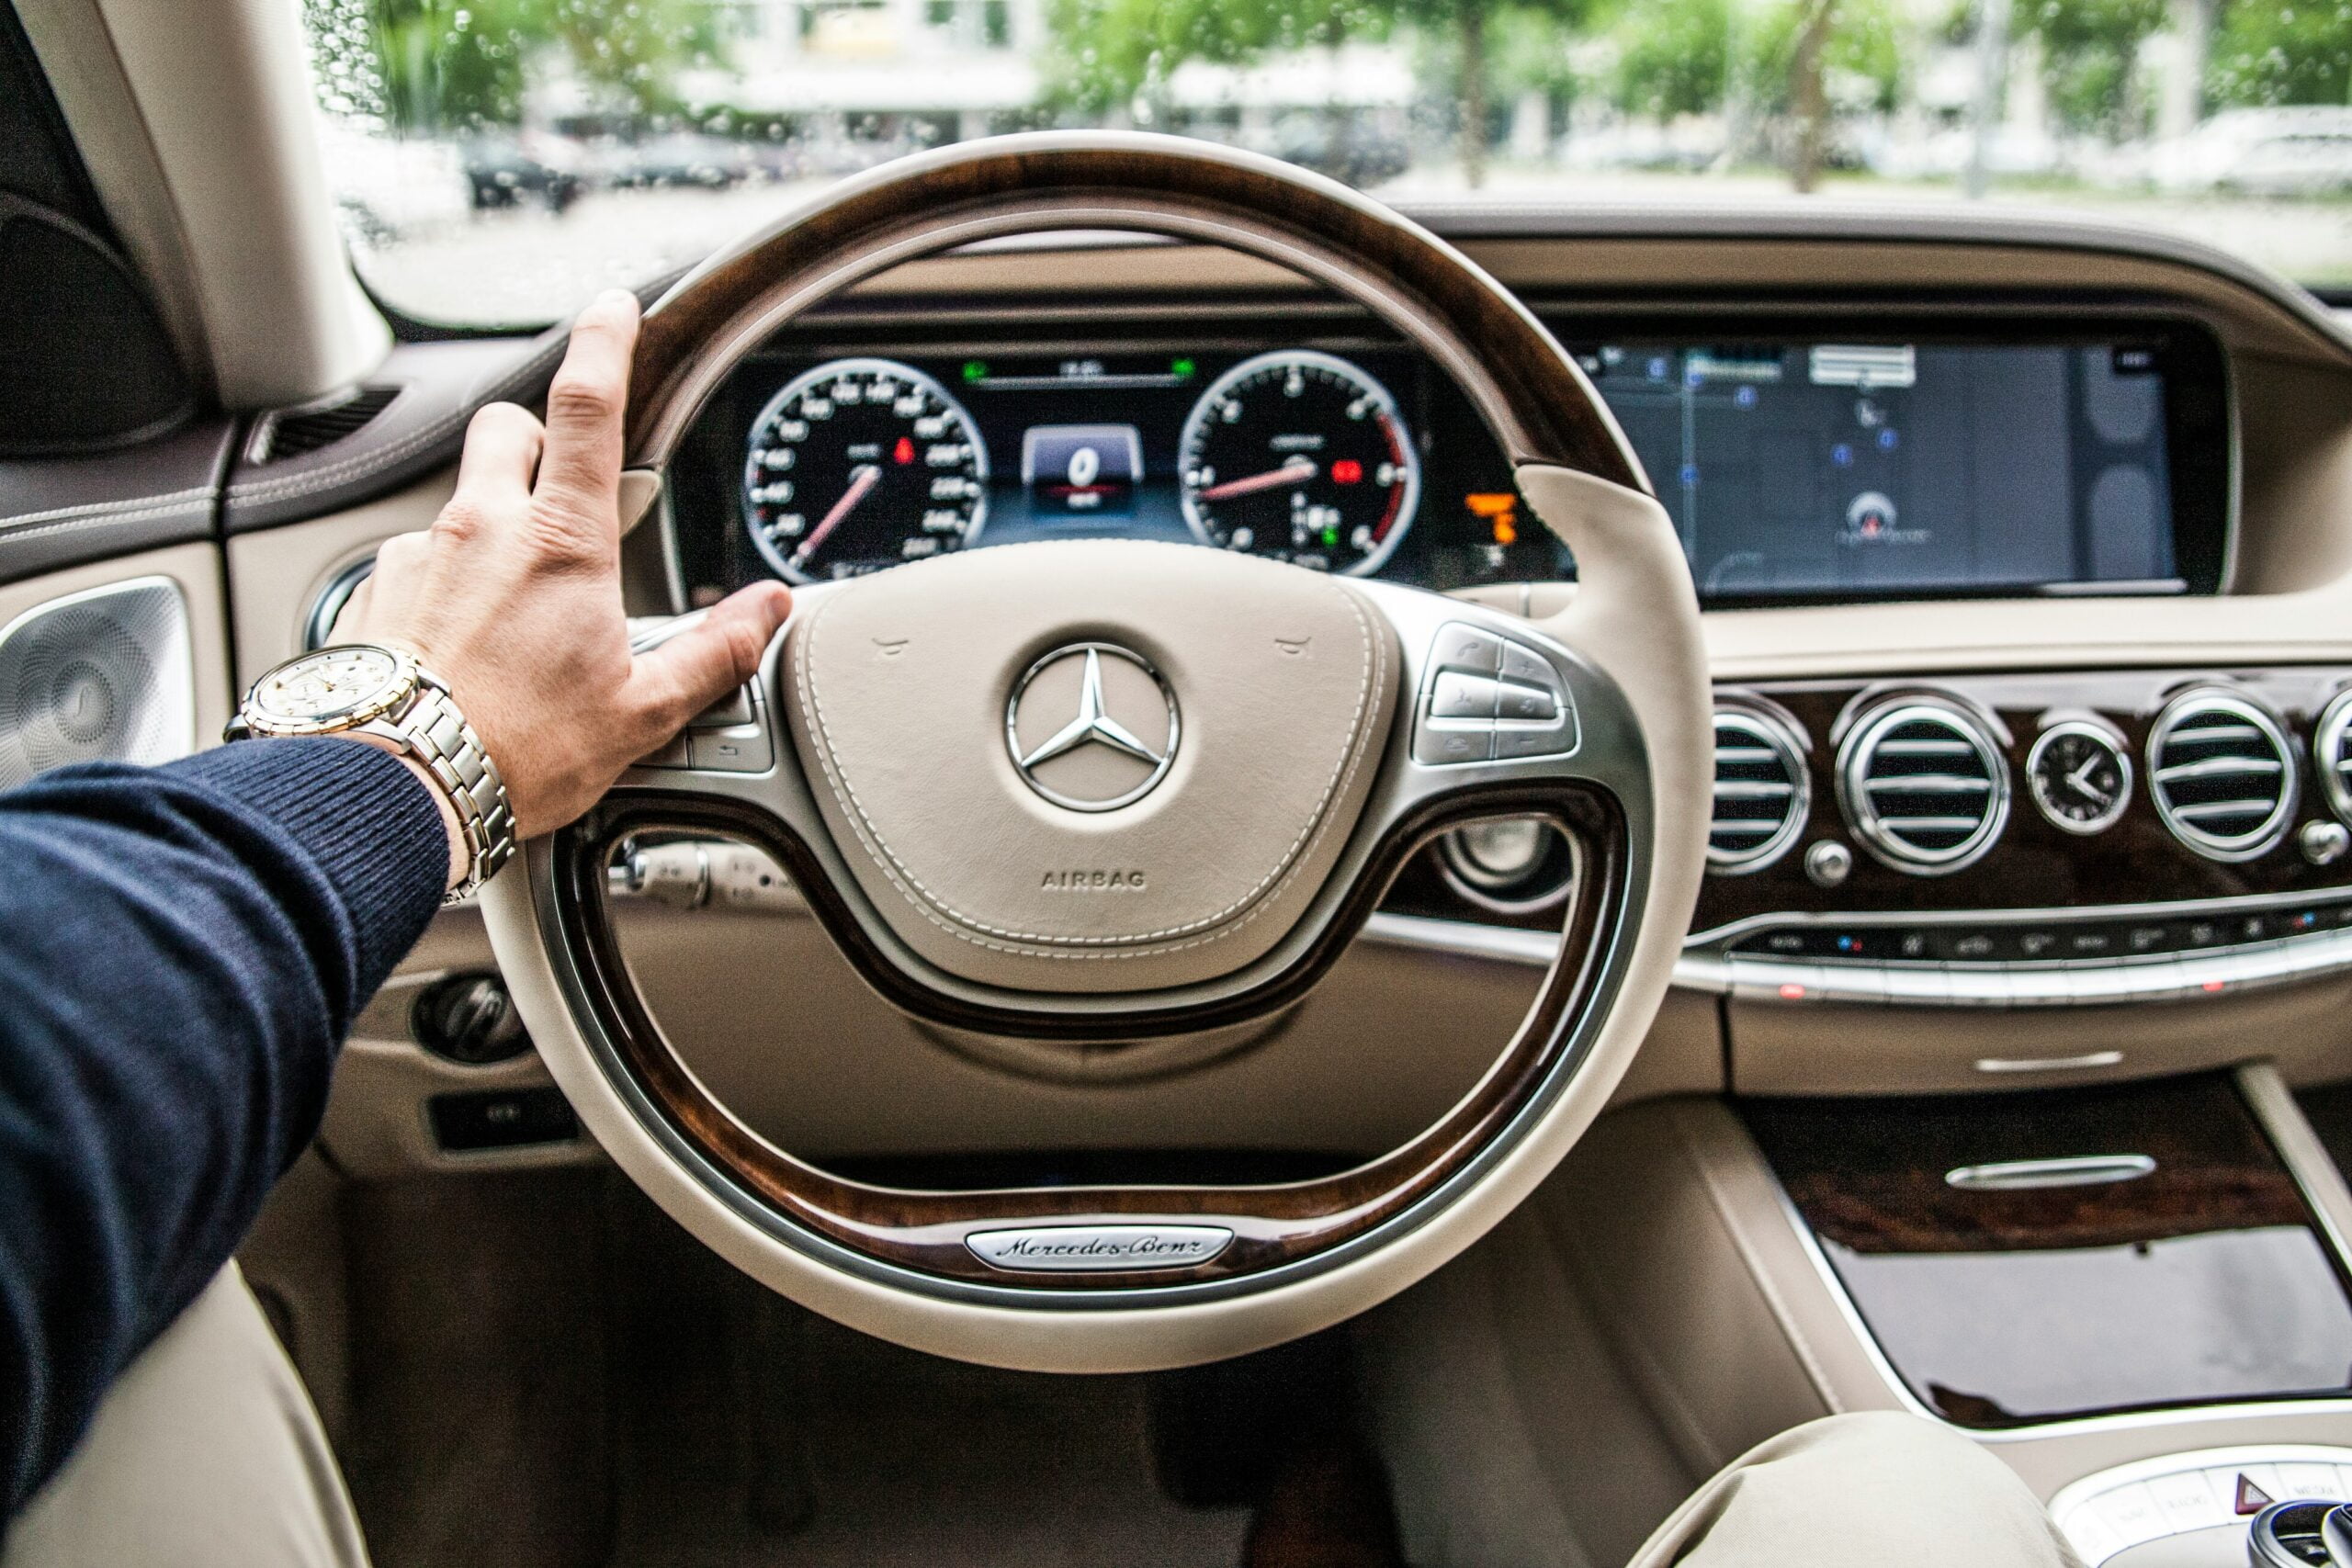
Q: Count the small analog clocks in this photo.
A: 1